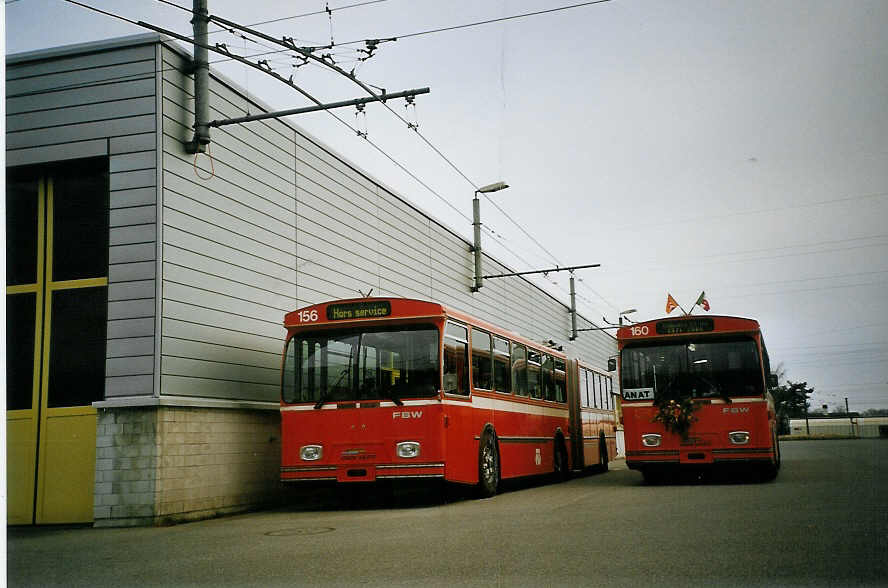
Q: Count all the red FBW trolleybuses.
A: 2